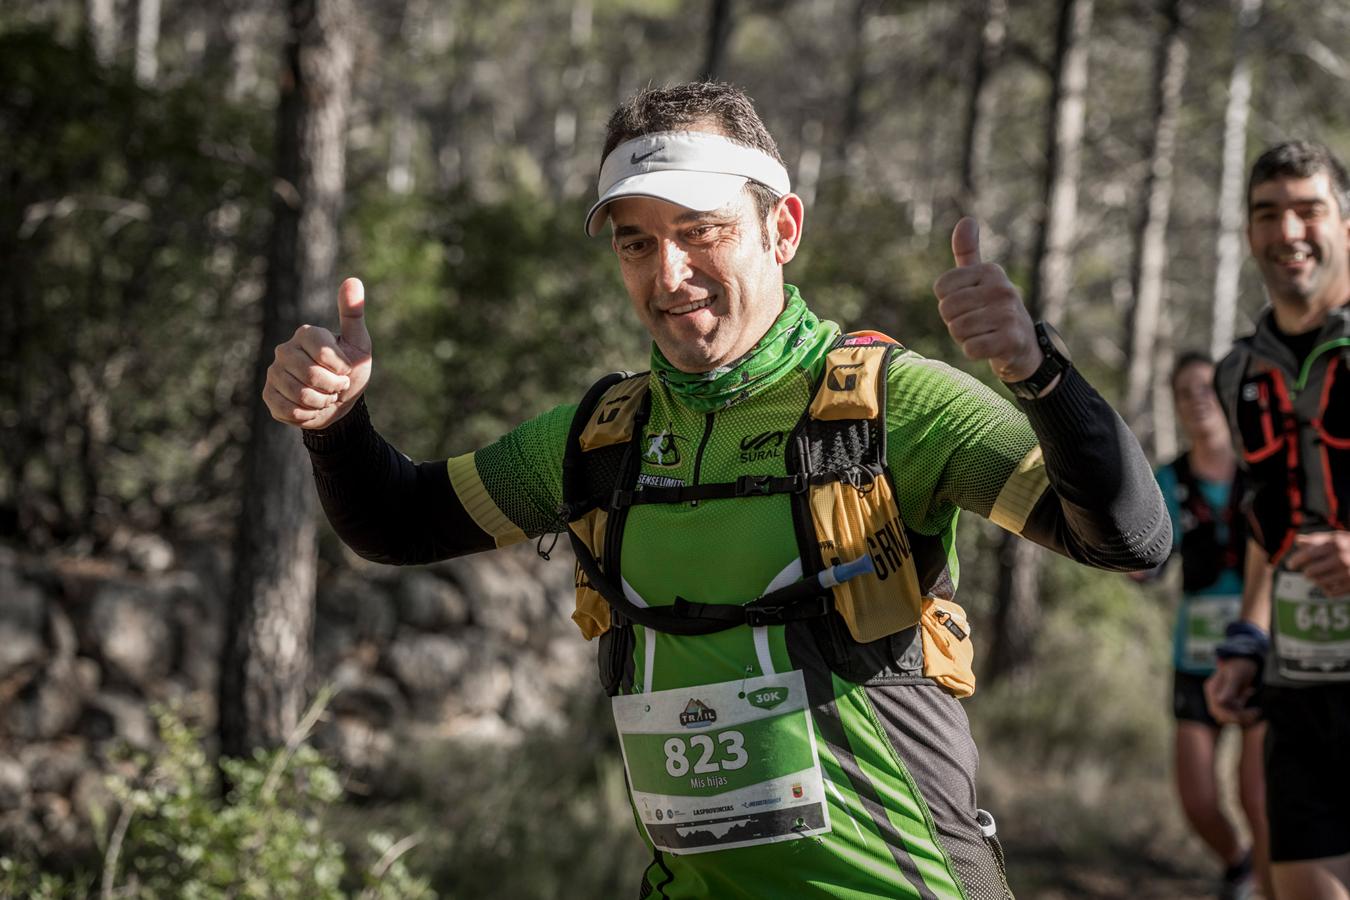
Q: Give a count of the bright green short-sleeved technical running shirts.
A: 1